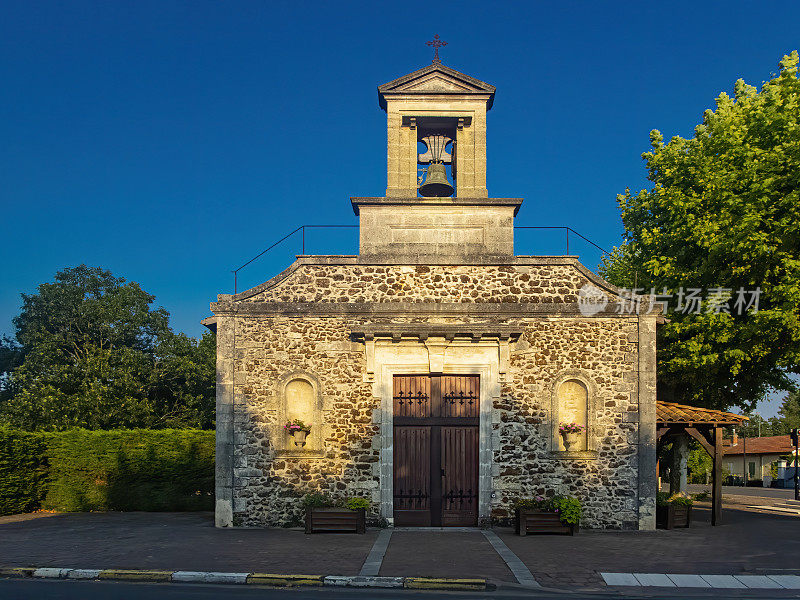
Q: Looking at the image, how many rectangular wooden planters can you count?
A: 3